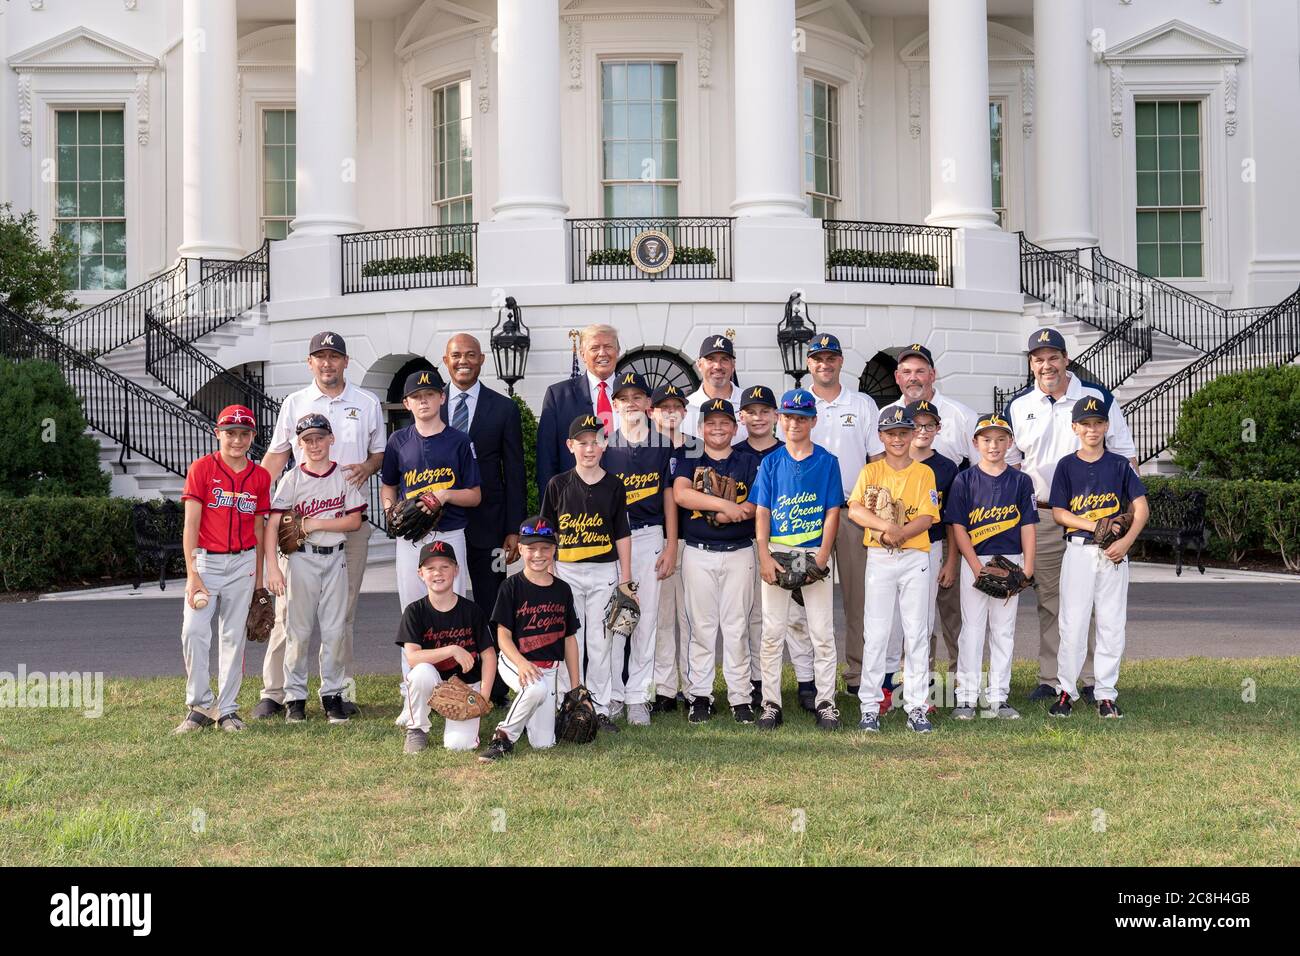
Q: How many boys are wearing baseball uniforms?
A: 15